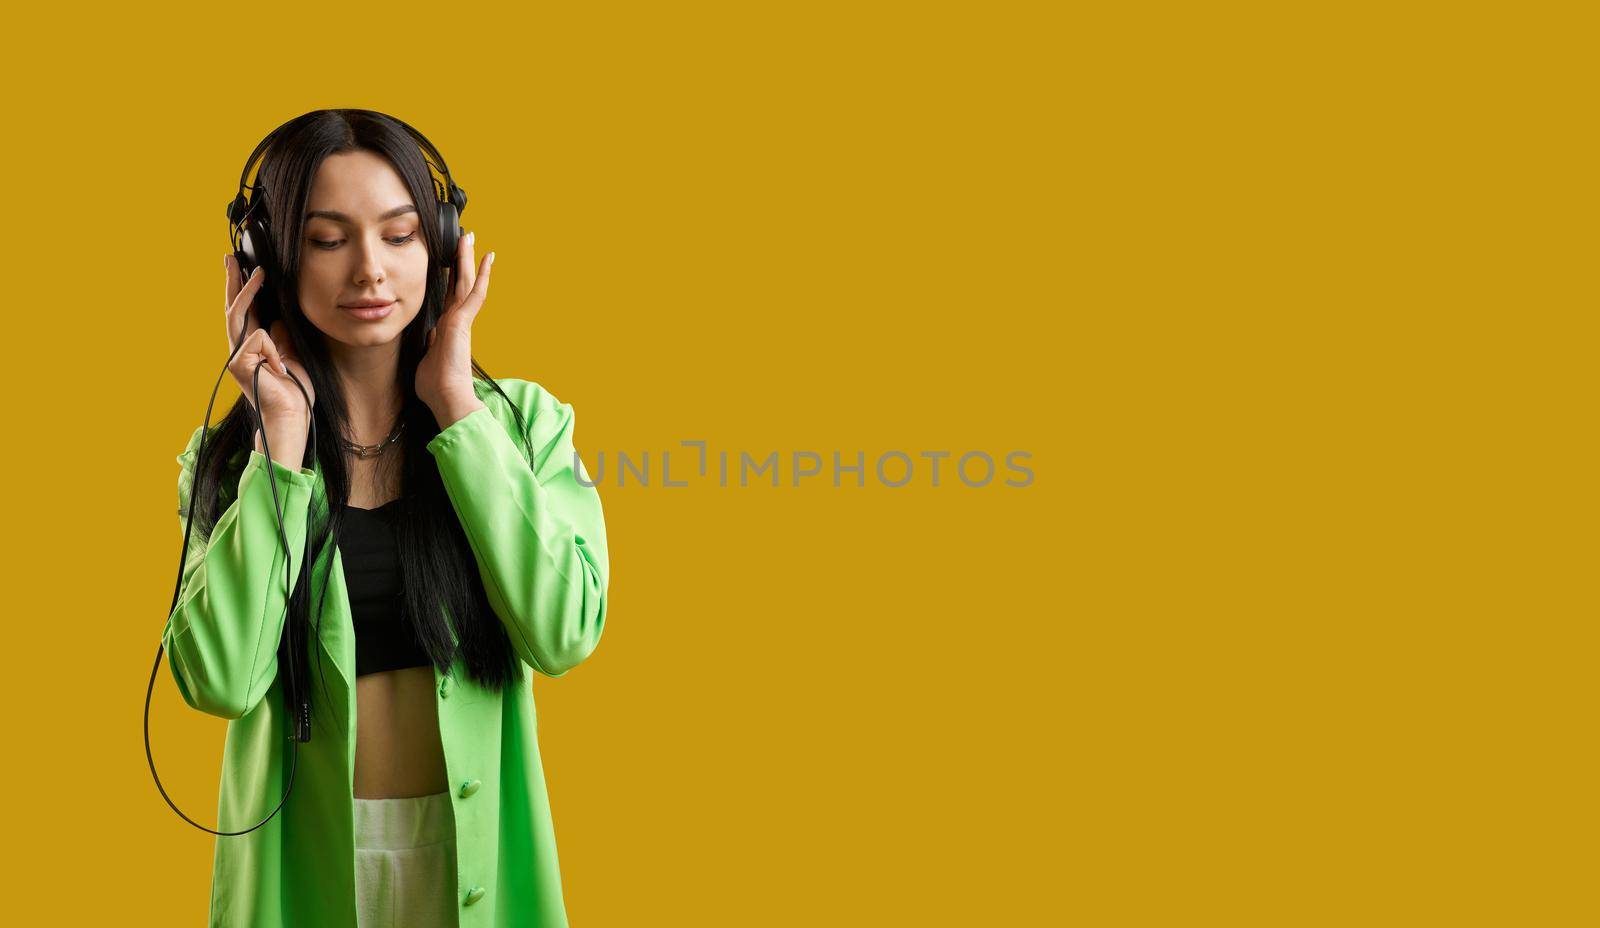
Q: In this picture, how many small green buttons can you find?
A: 3